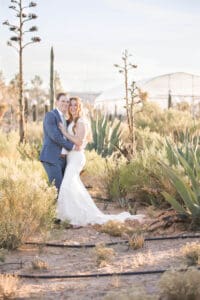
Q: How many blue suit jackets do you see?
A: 1